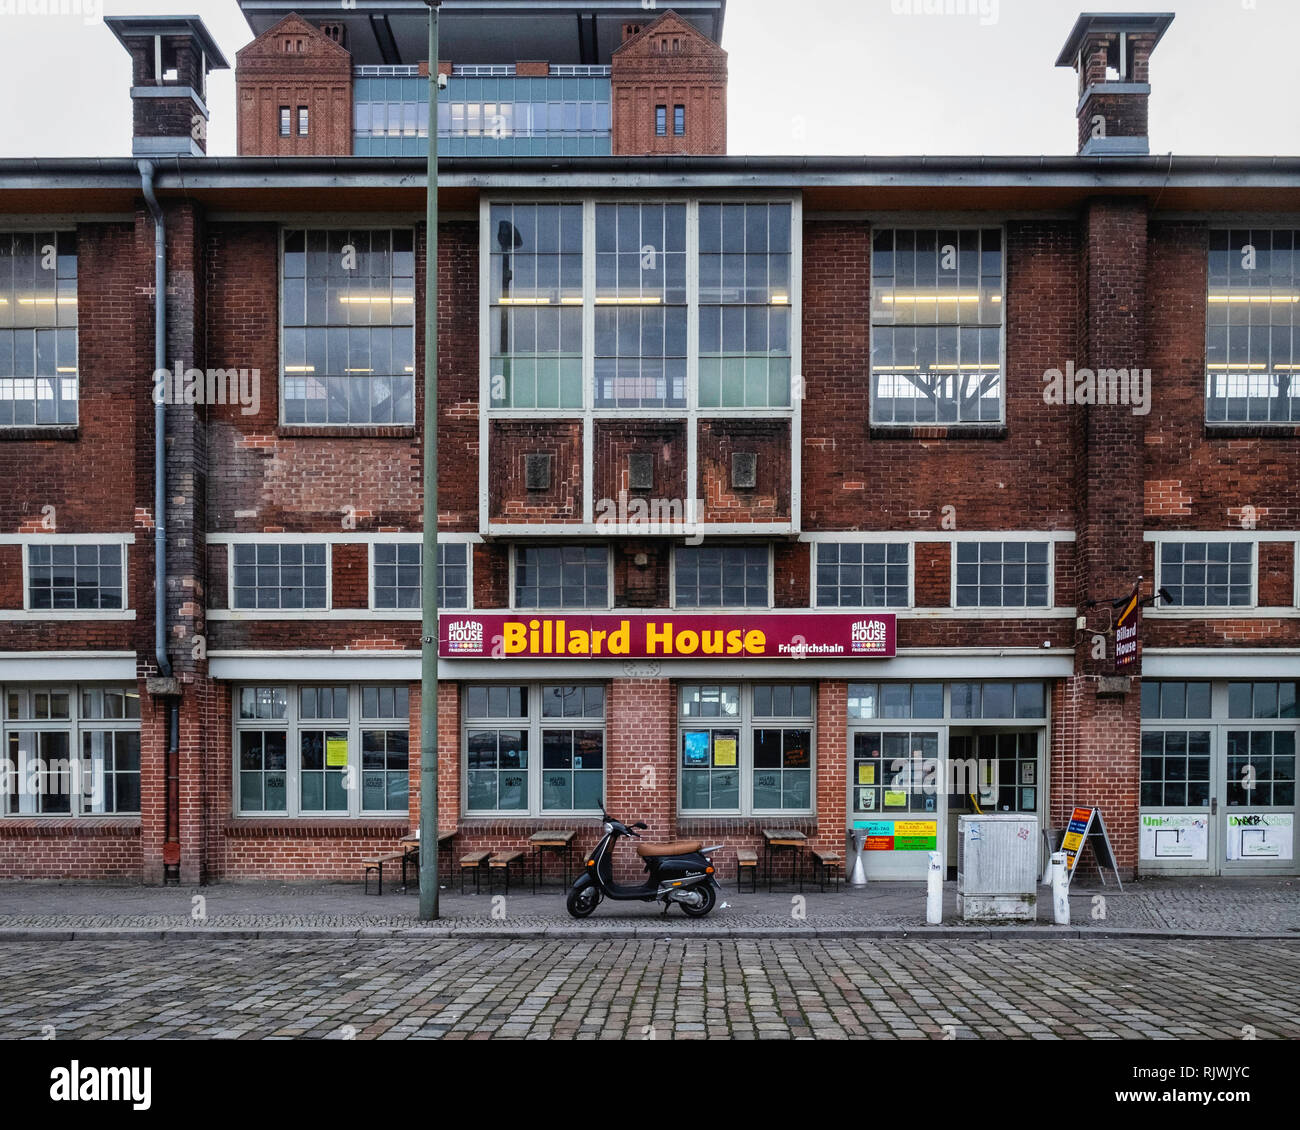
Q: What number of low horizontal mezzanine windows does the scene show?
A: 8